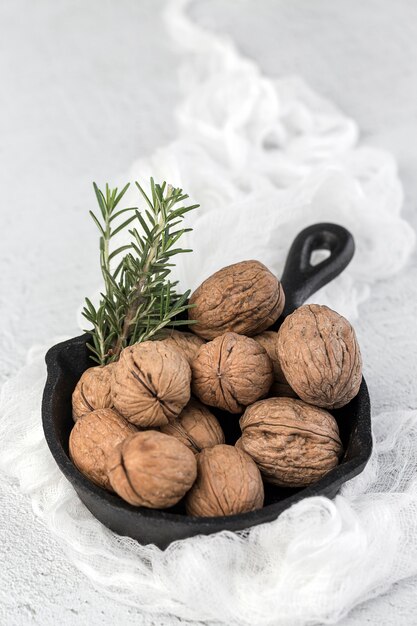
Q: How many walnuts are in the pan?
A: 12